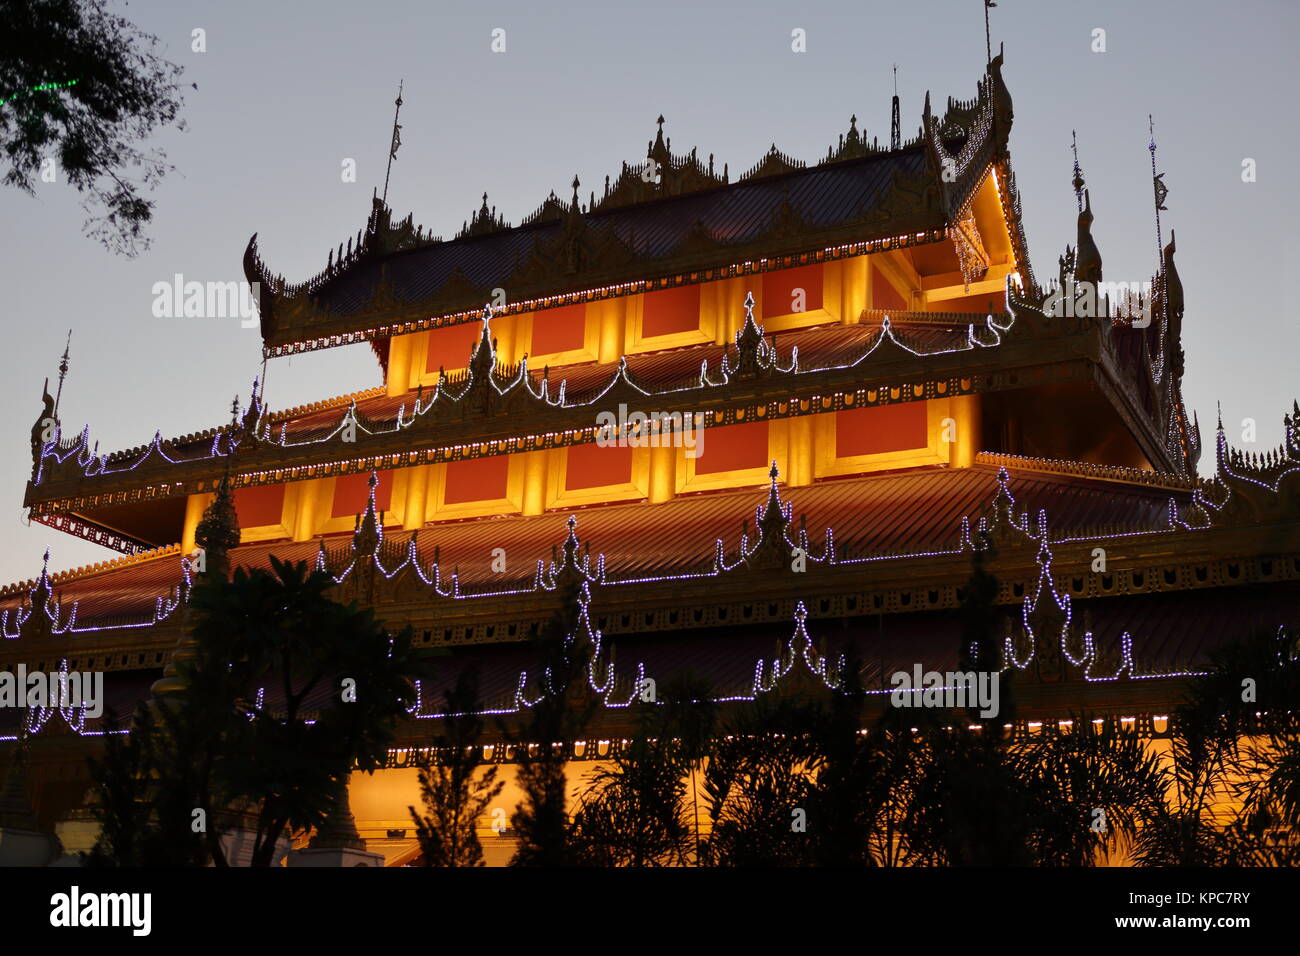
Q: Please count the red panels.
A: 10